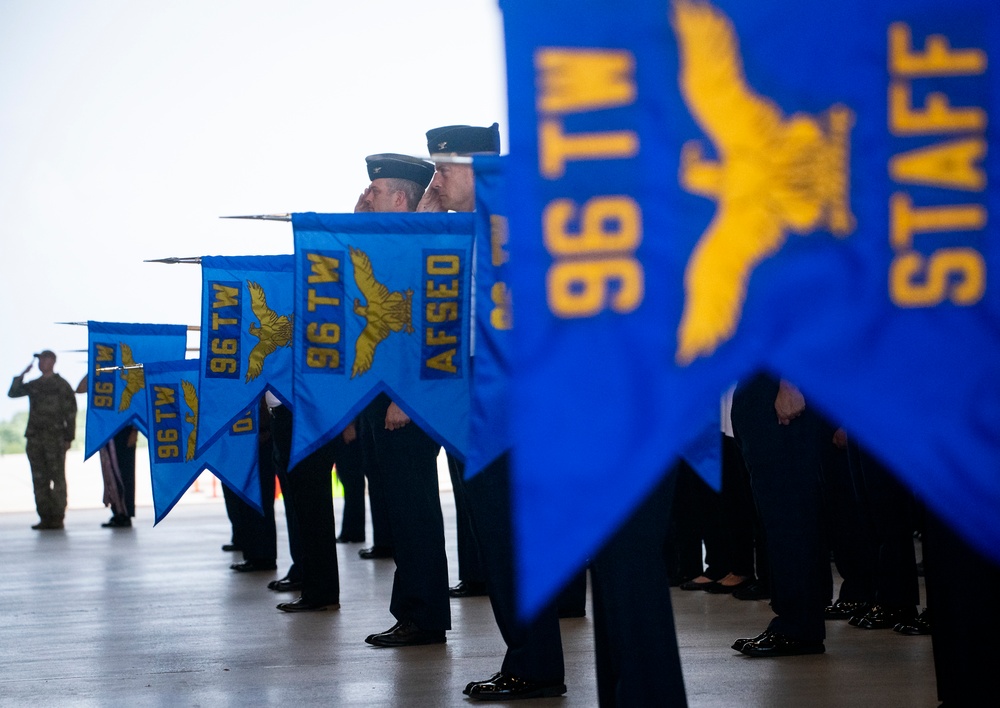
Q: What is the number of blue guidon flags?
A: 6